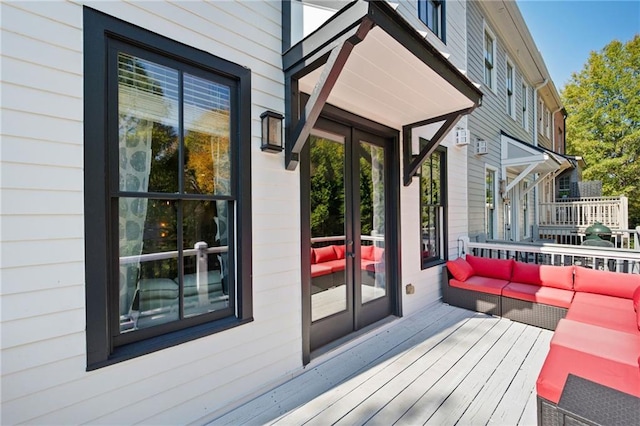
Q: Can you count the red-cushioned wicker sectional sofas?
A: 1